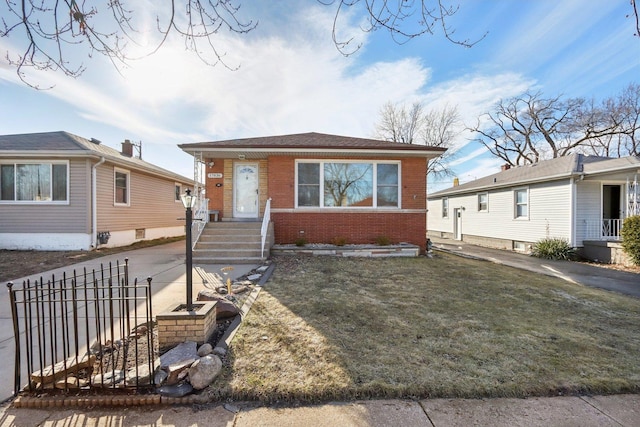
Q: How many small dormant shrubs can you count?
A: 3